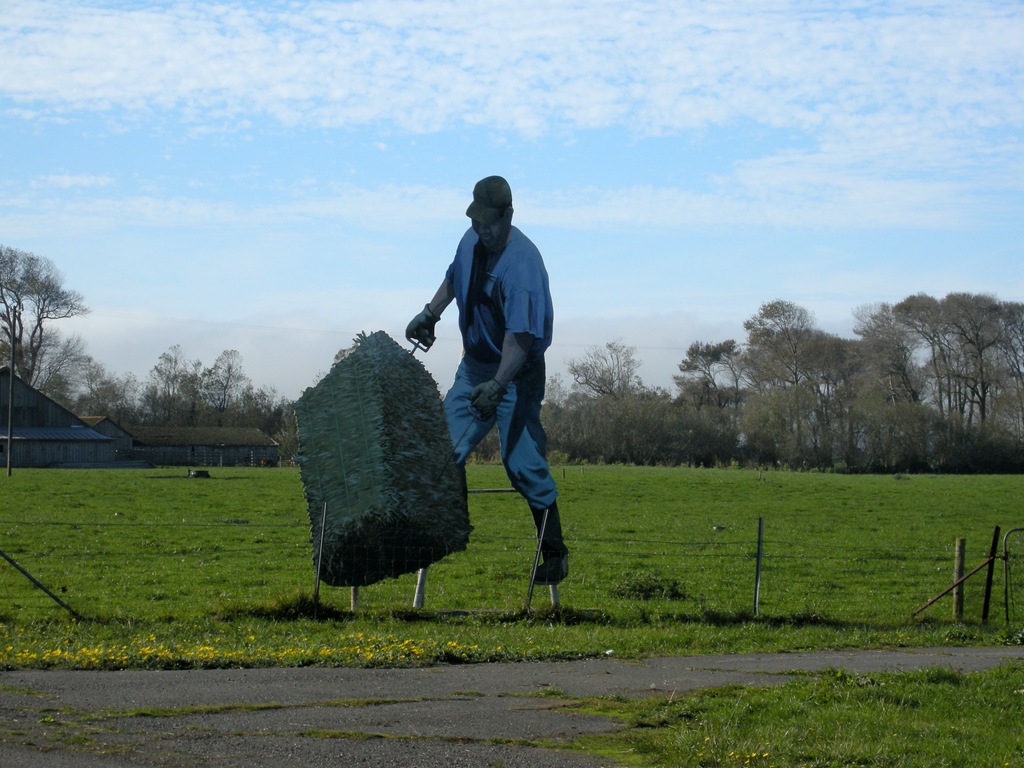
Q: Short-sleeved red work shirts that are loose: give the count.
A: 0